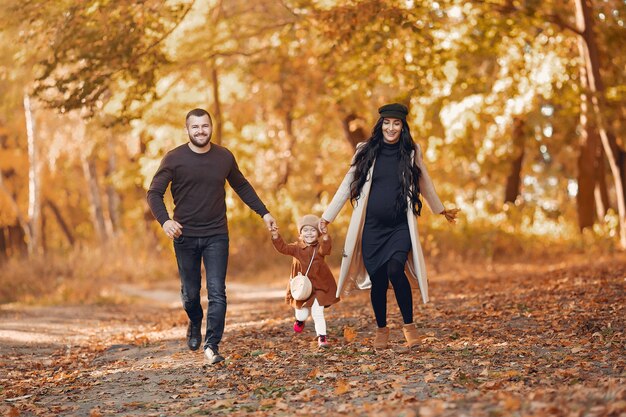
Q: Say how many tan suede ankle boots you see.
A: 2